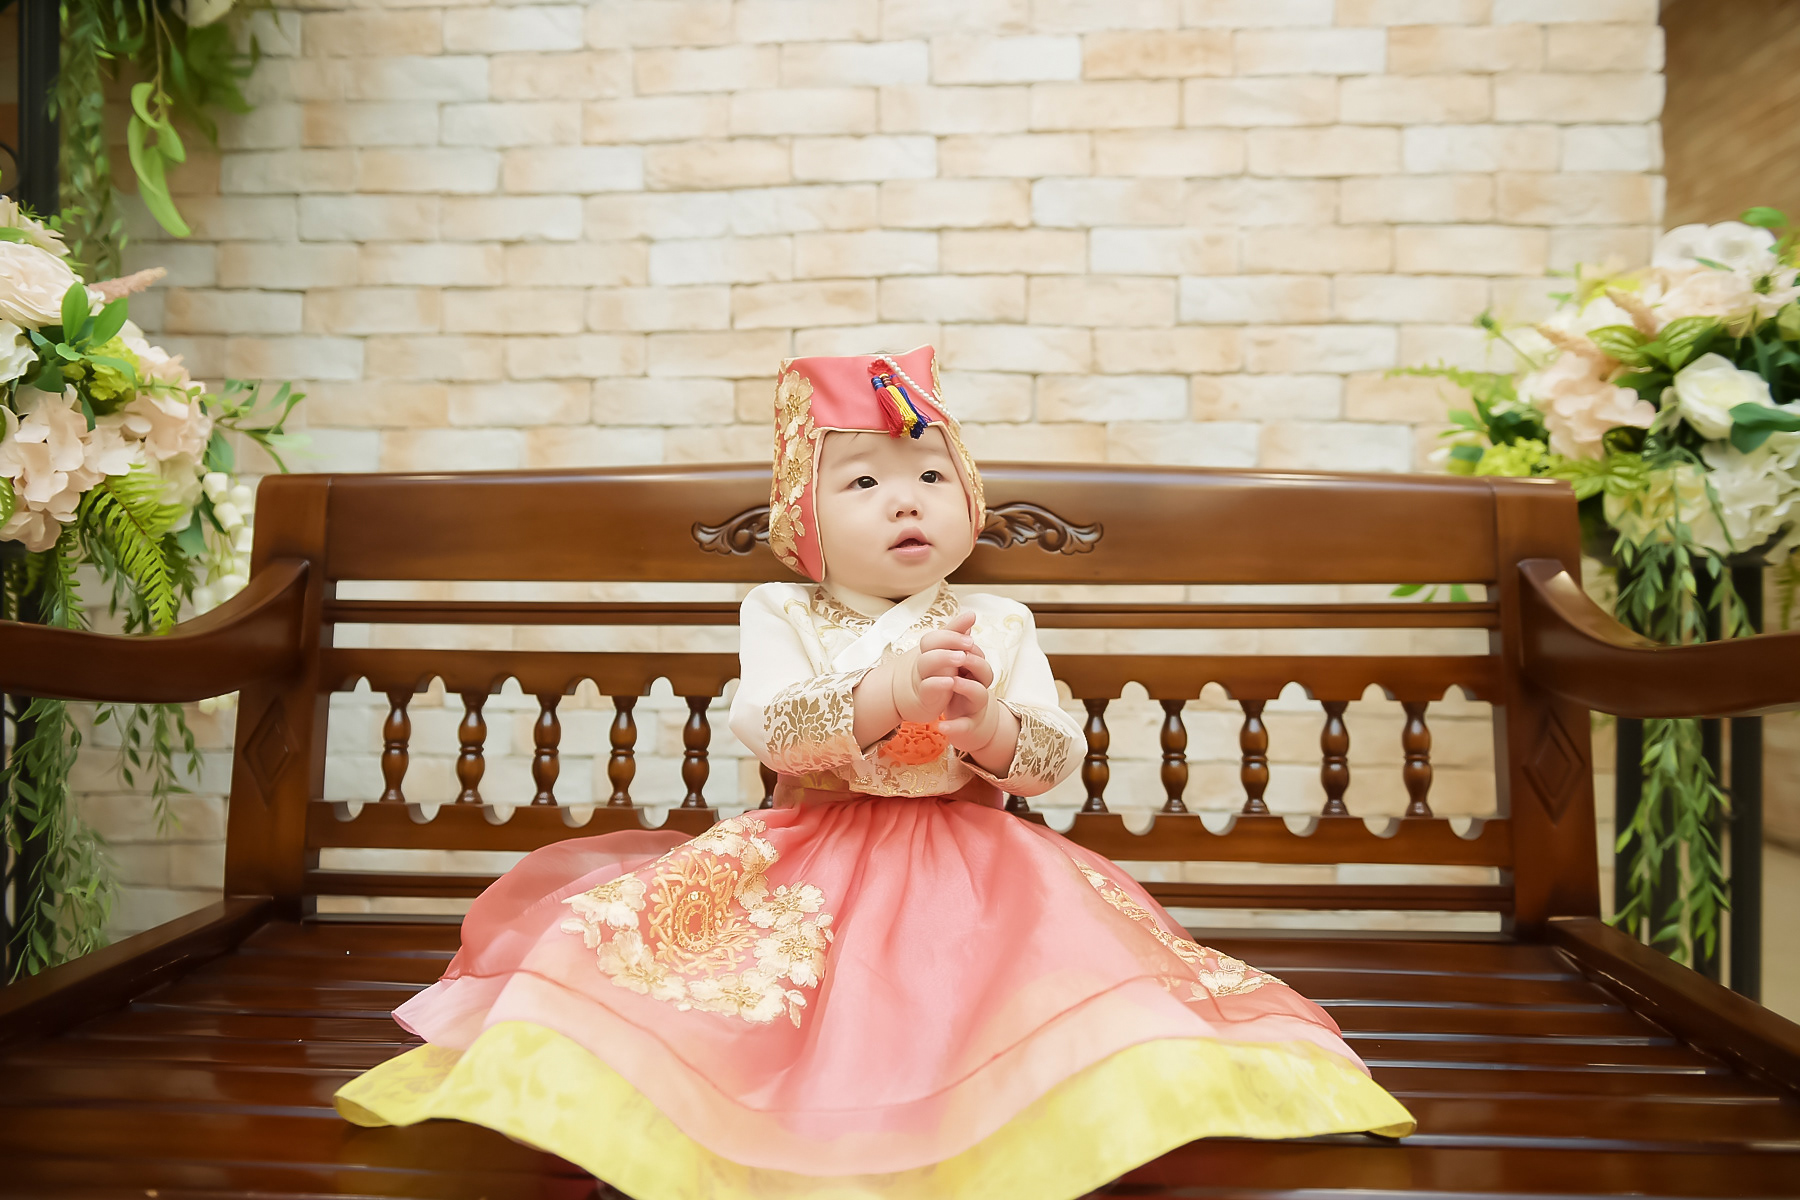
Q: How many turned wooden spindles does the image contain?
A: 12